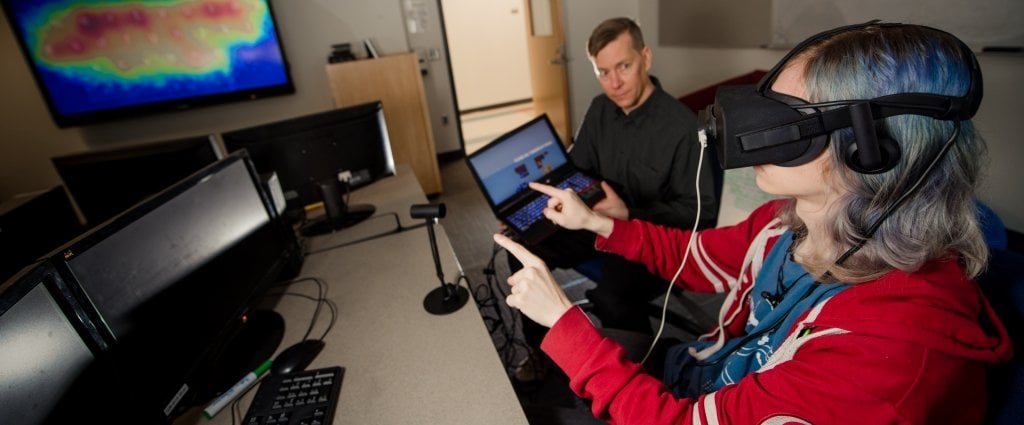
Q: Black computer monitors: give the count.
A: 5